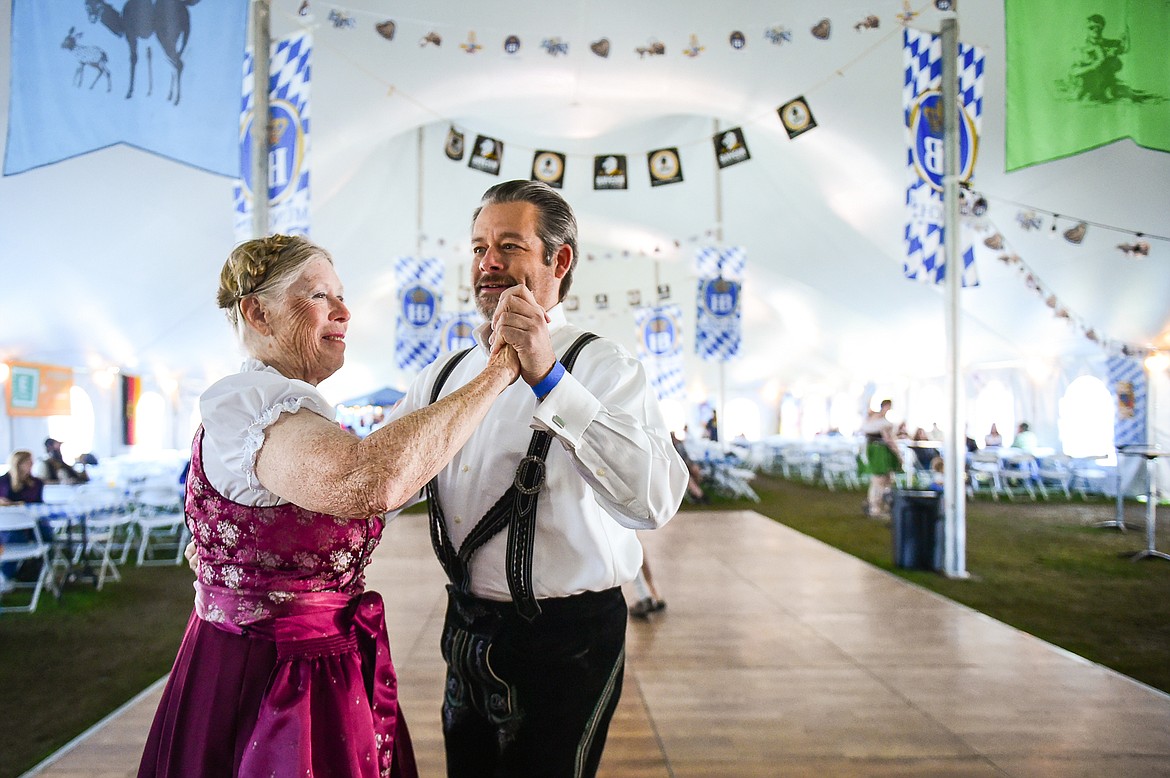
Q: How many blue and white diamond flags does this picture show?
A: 7